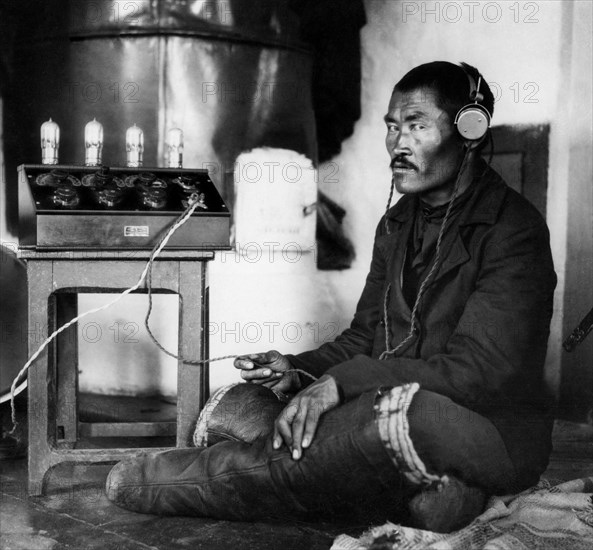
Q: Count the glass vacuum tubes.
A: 4